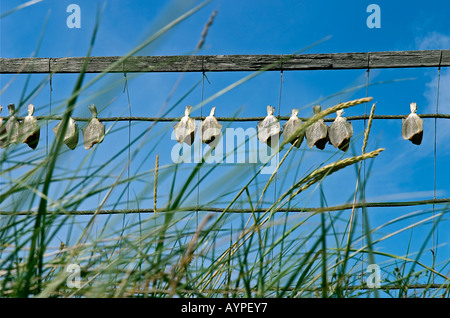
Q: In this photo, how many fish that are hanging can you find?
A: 12